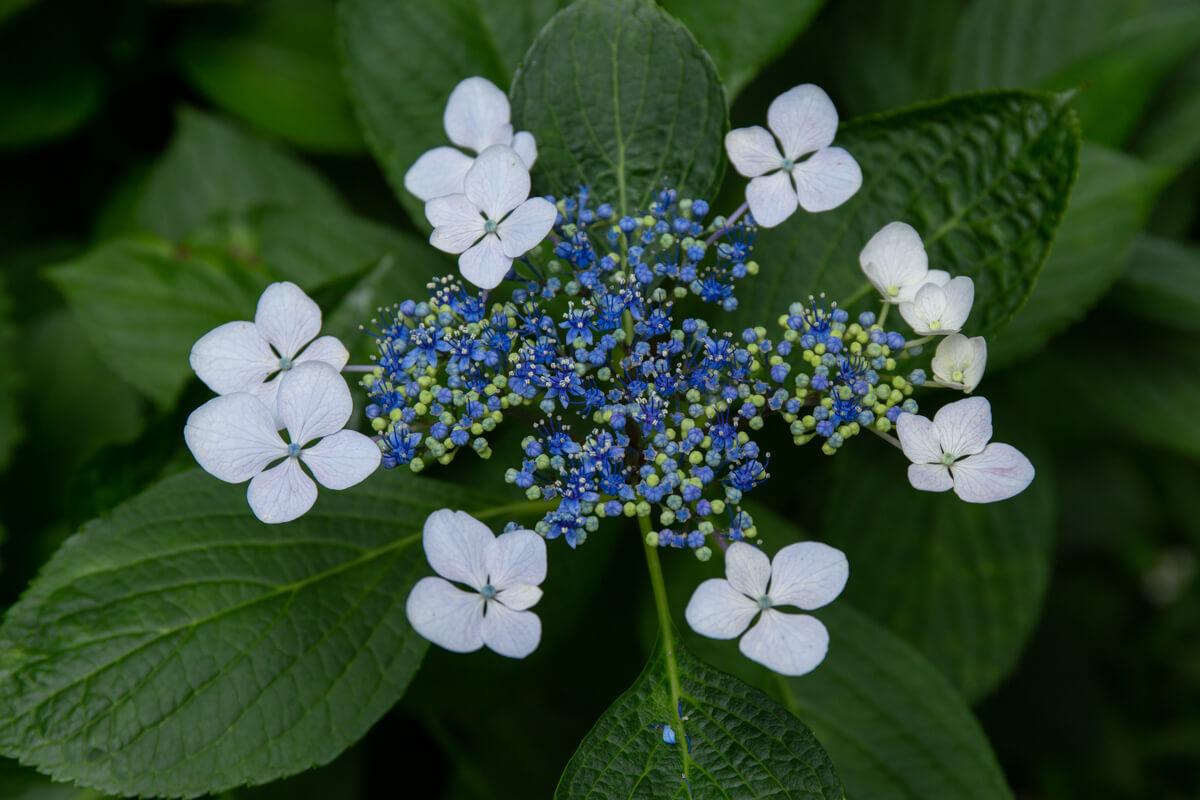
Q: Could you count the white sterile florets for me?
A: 11